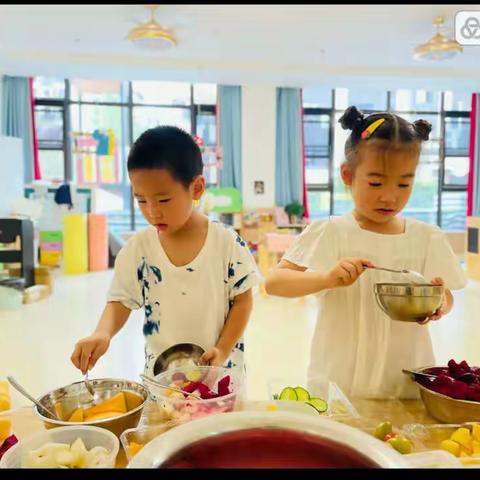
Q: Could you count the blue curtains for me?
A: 4